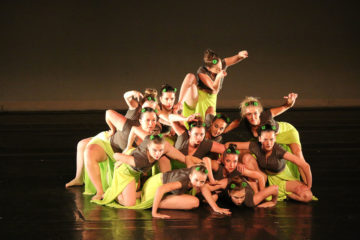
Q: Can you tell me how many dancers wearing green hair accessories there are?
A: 12